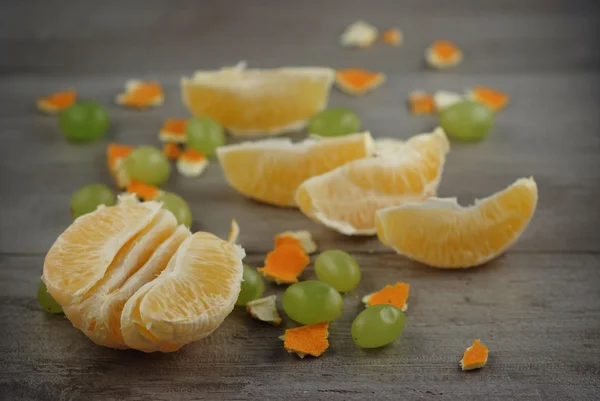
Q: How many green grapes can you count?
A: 12